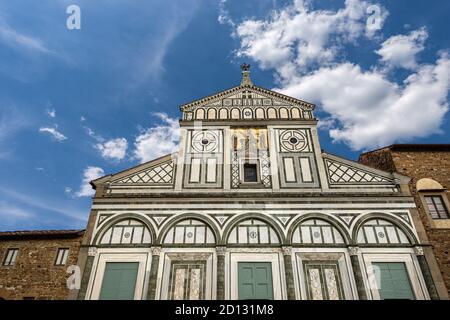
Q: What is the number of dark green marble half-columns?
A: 6